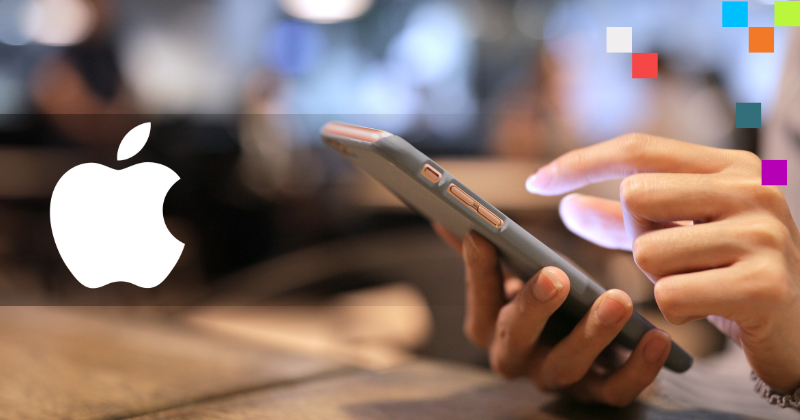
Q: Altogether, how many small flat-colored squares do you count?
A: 7